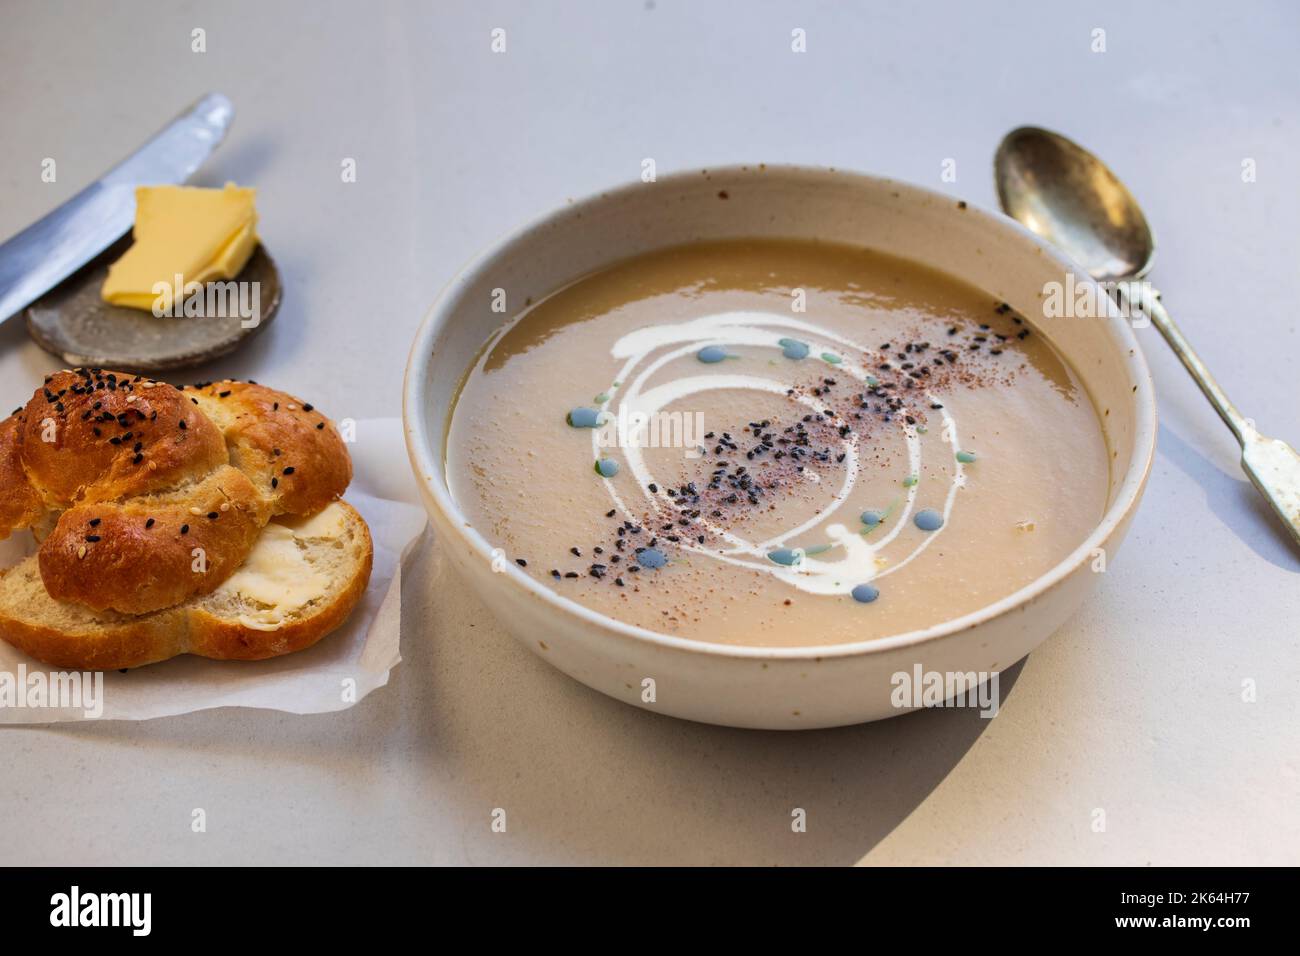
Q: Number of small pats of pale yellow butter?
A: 1